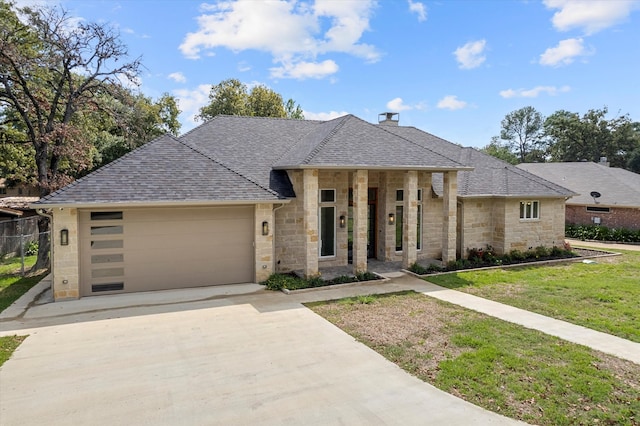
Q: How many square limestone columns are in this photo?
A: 4